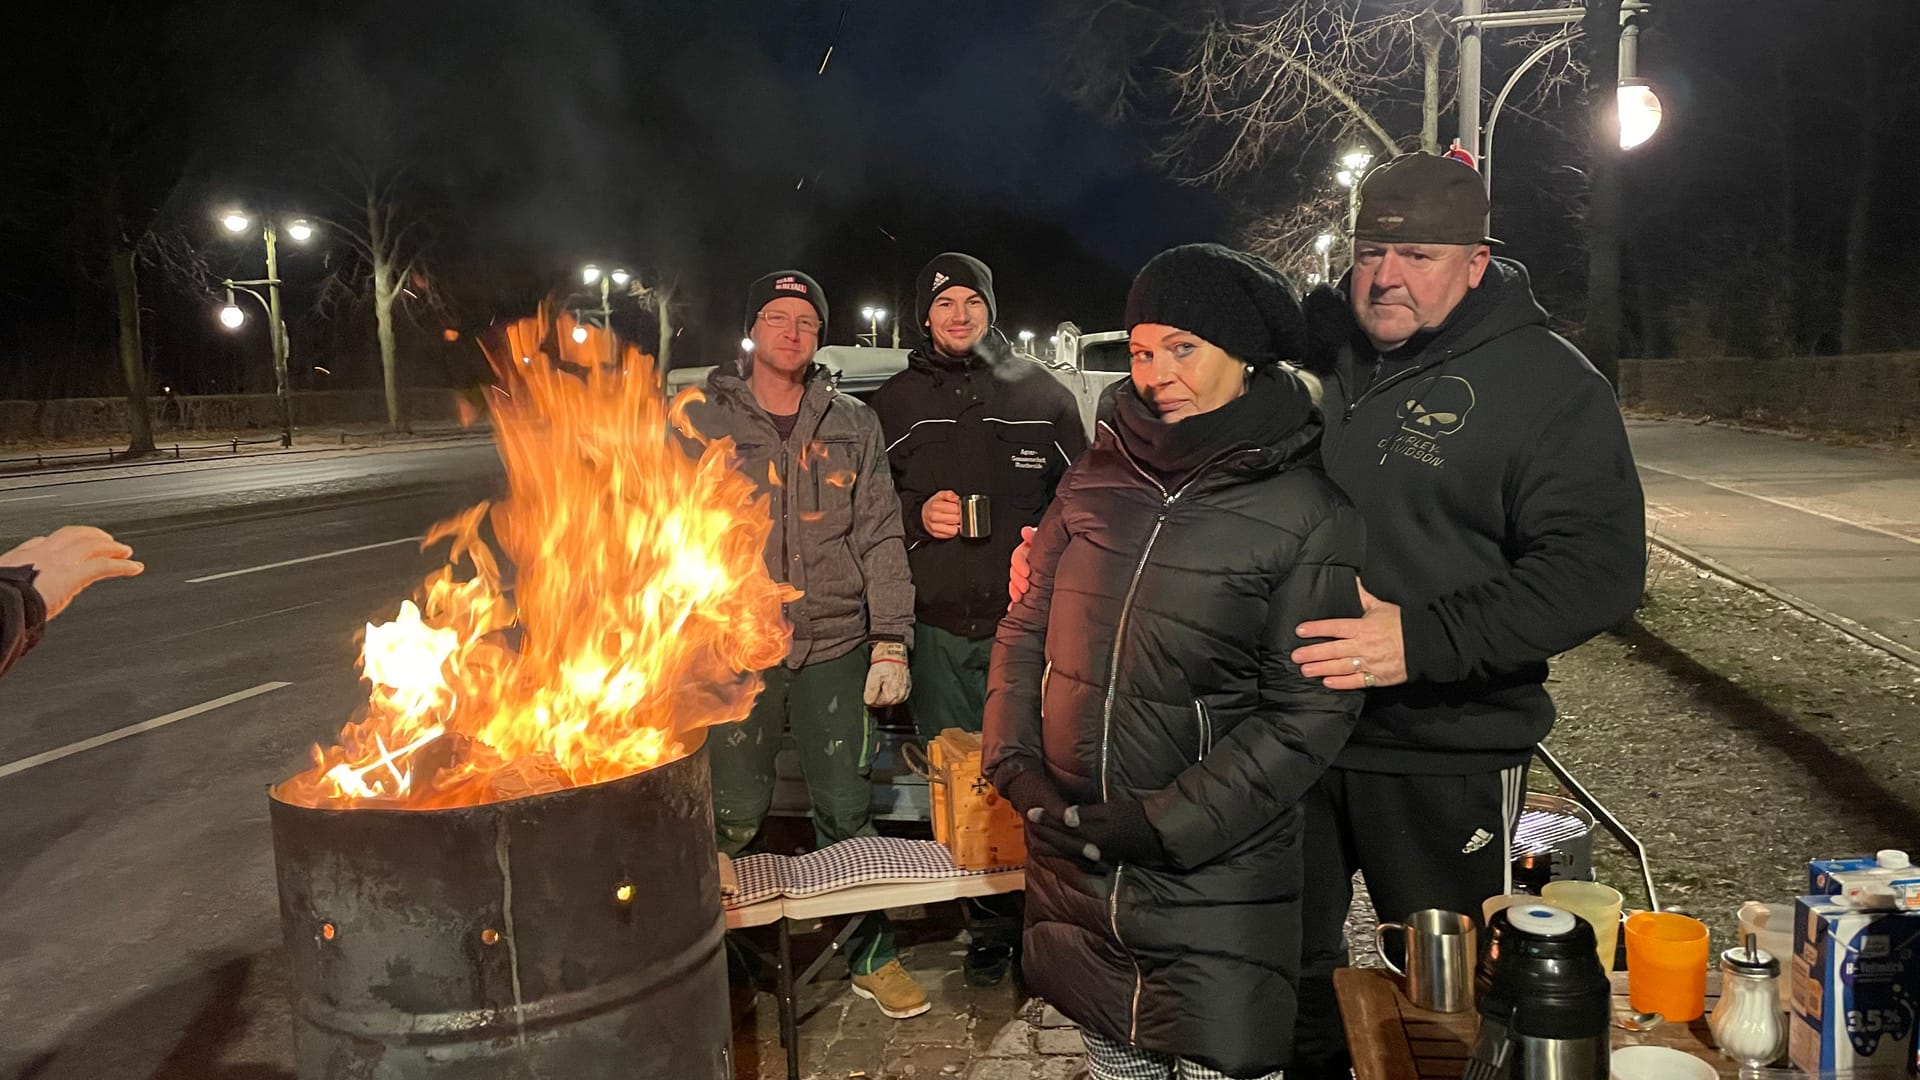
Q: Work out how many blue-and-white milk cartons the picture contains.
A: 2